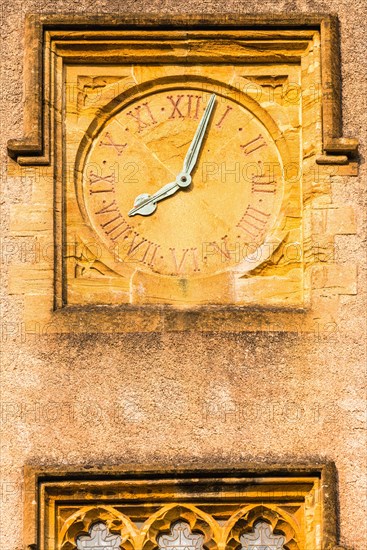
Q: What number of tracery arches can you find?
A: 3